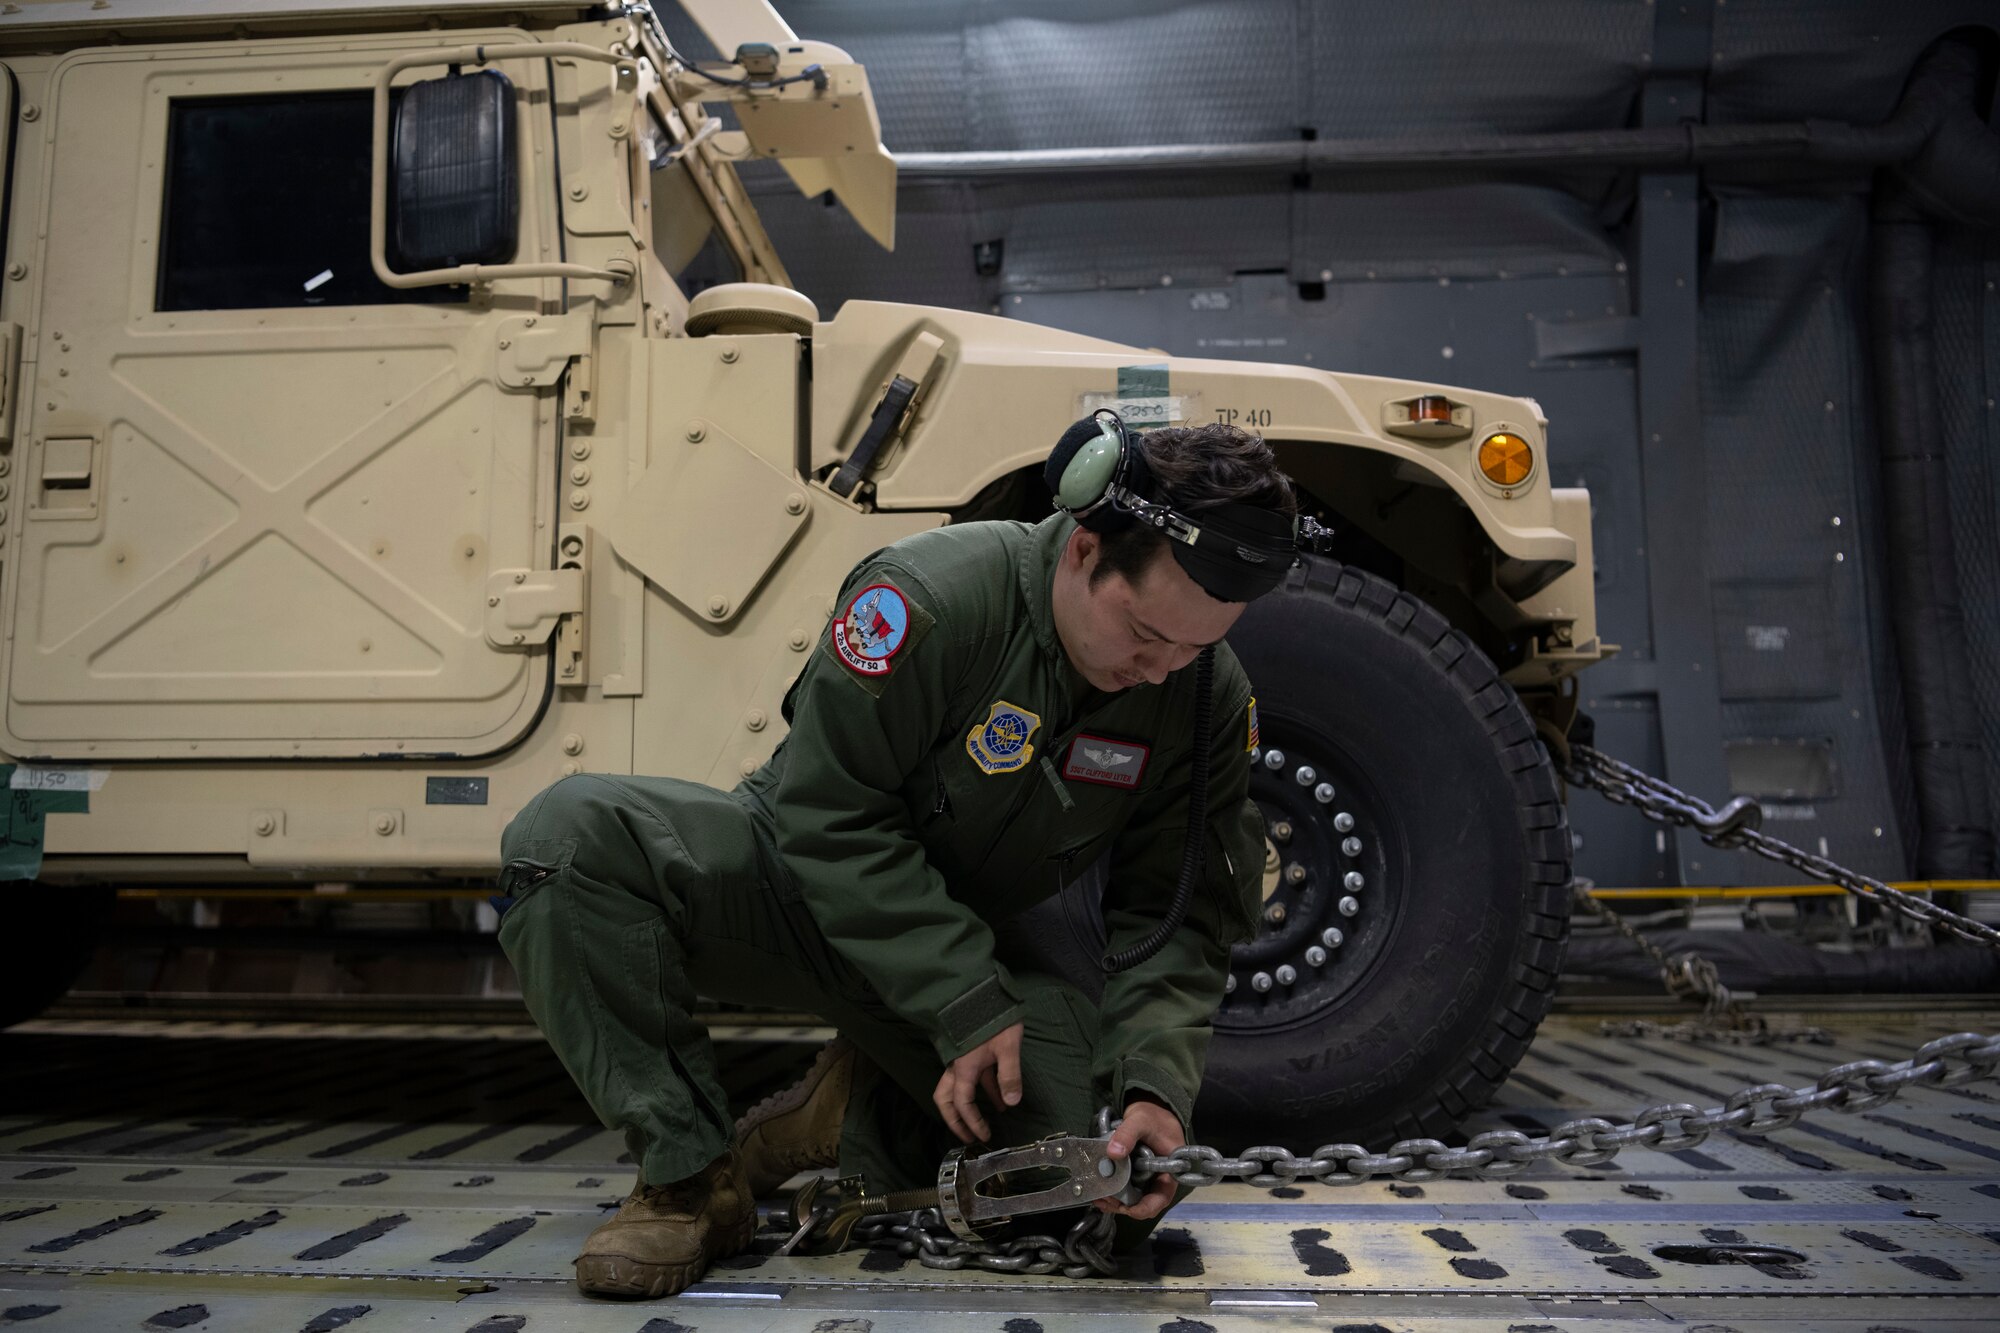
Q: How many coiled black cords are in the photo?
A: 1